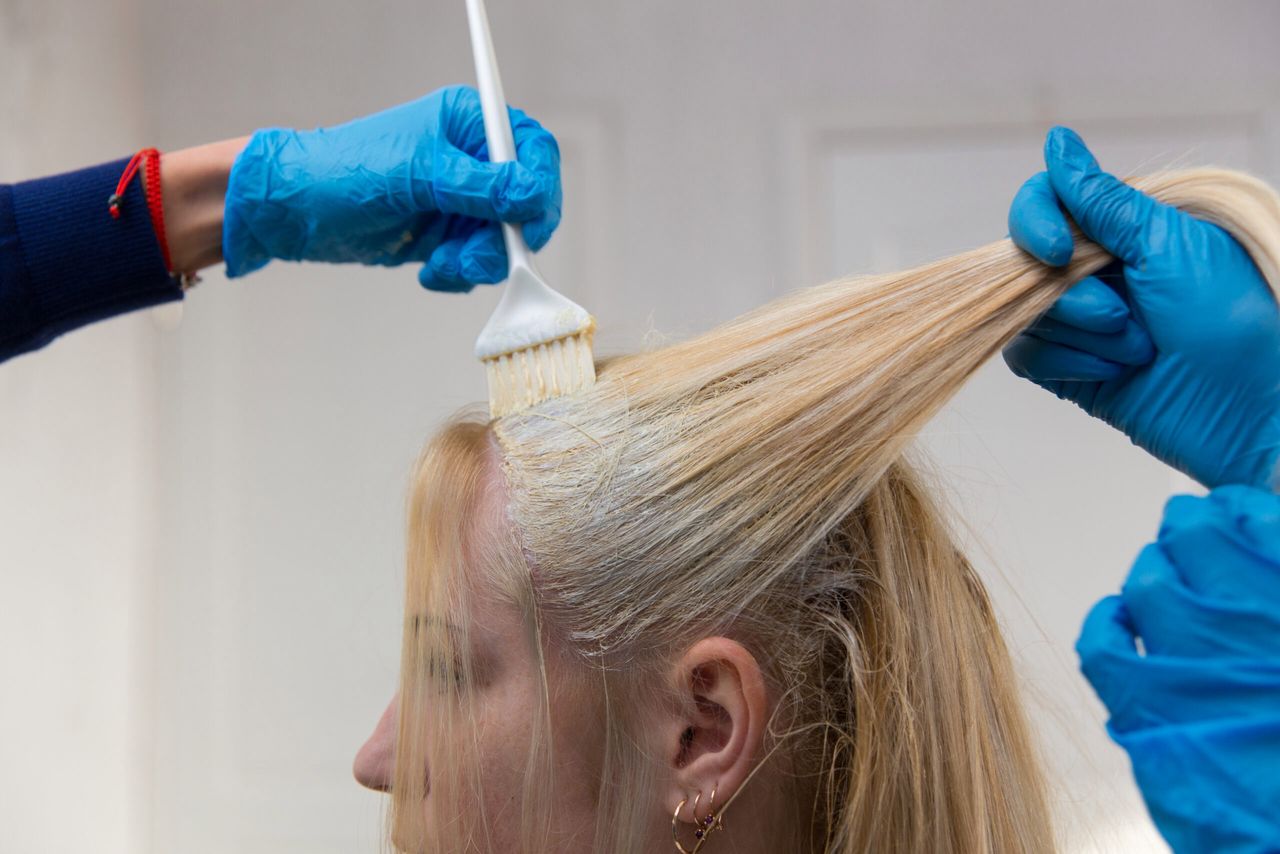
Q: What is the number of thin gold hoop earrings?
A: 3